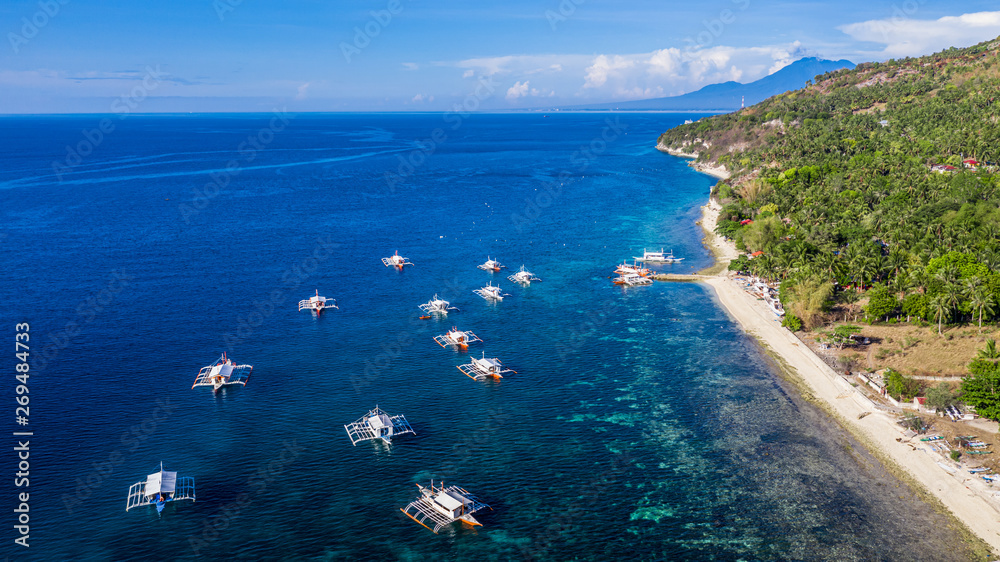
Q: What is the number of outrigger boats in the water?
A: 15